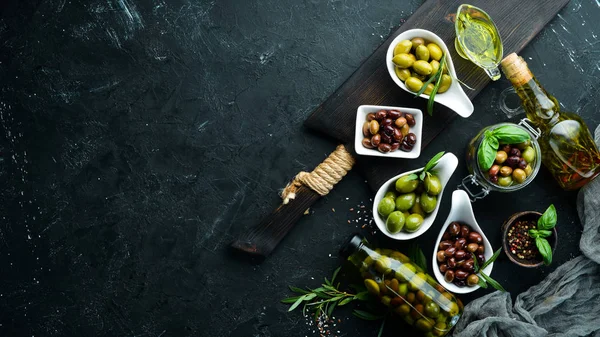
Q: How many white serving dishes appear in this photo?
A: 4